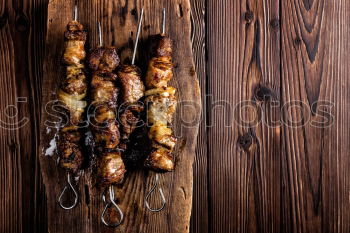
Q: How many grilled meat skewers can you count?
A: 4